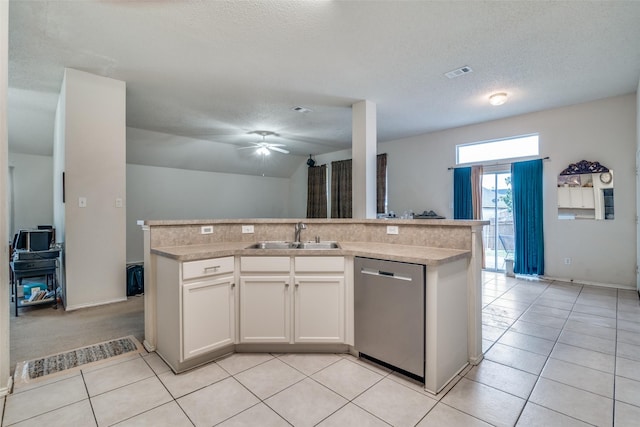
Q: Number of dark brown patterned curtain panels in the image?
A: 3